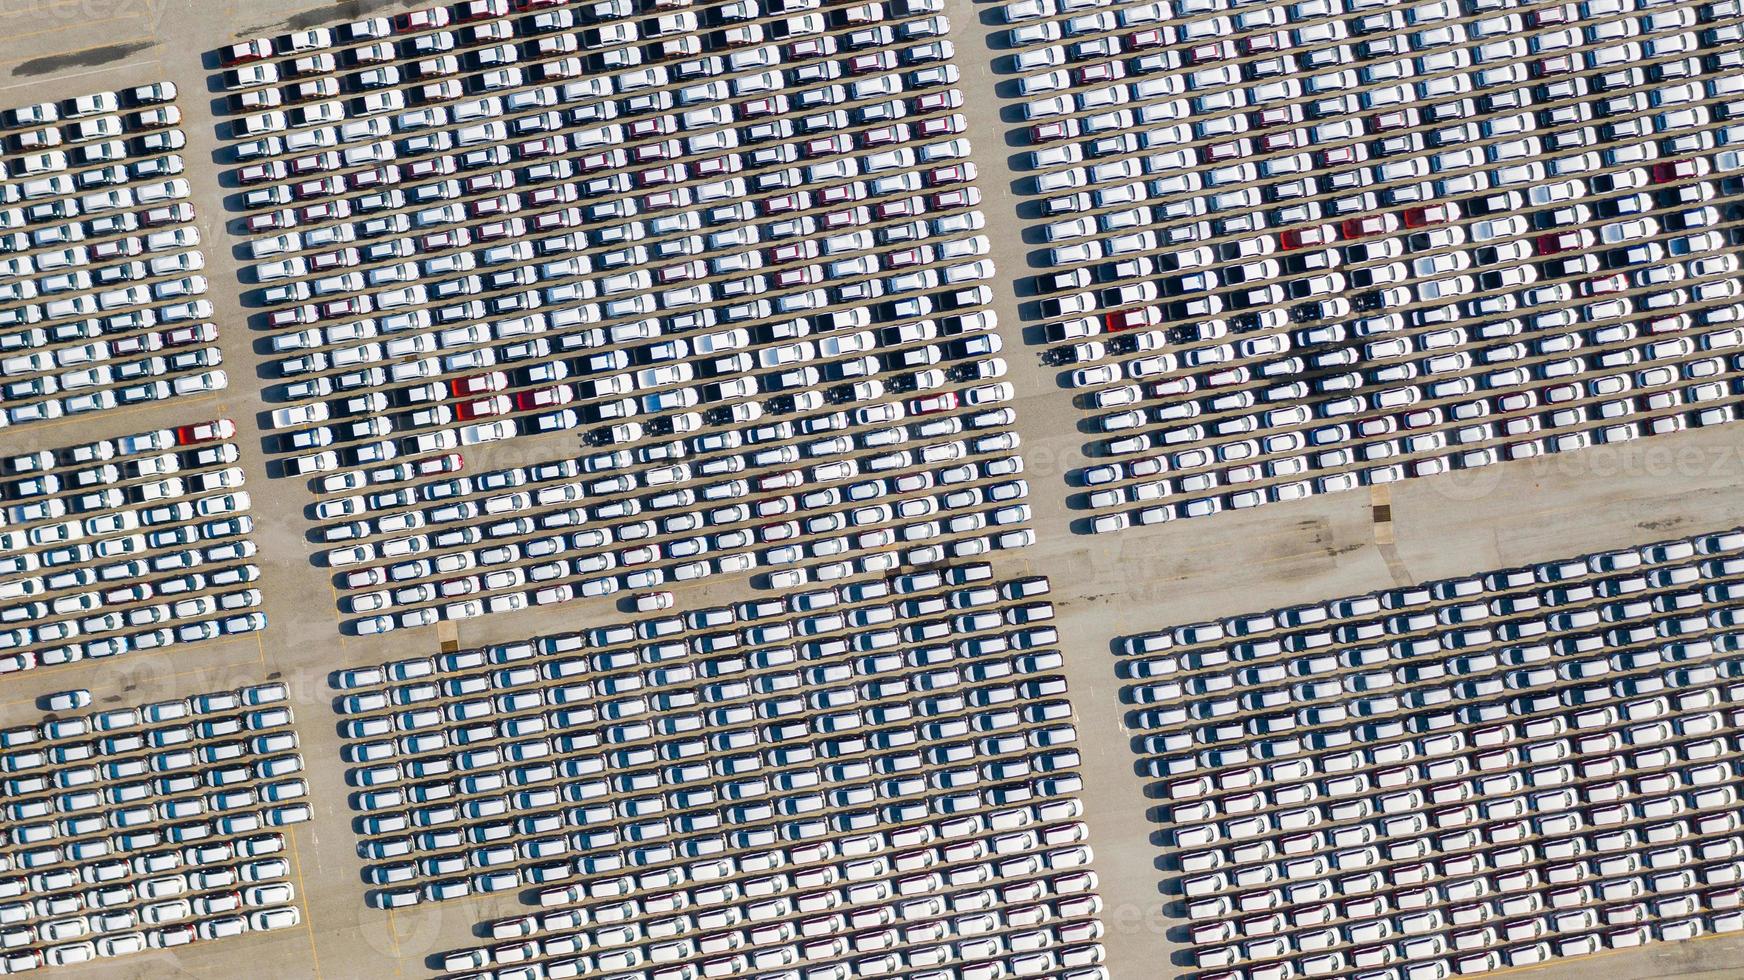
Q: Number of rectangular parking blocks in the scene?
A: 7